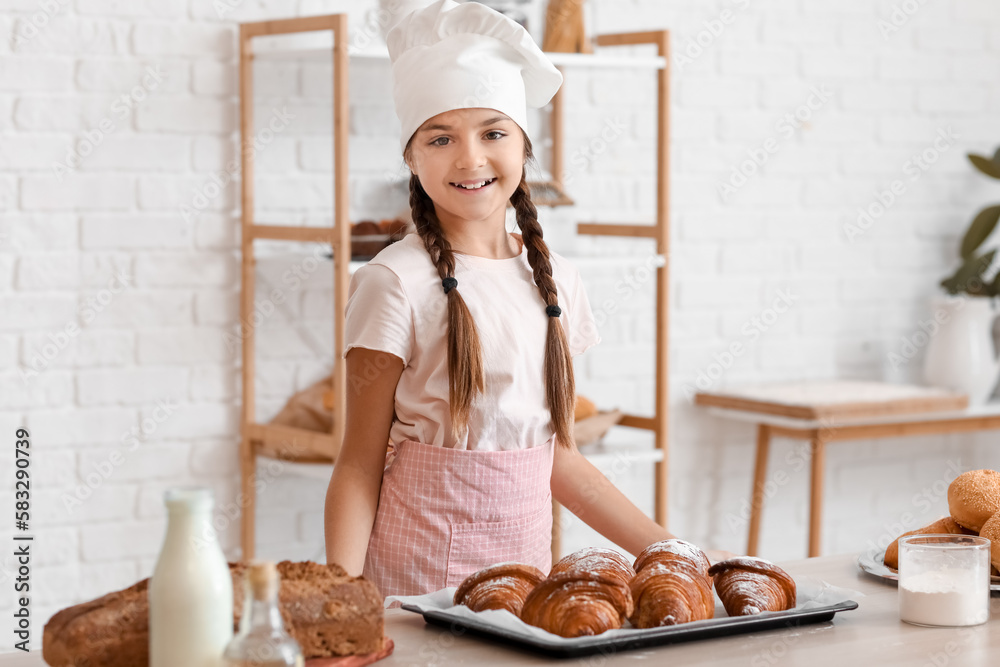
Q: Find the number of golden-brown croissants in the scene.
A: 6